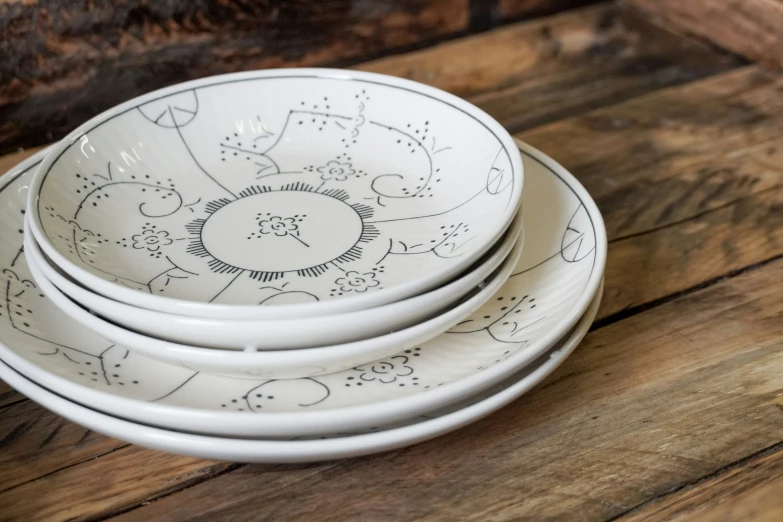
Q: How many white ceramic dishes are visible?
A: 5